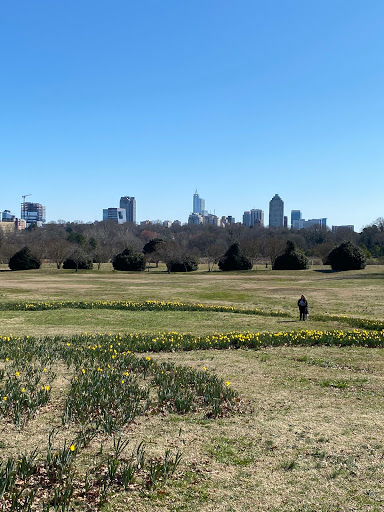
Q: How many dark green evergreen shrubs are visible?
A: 7